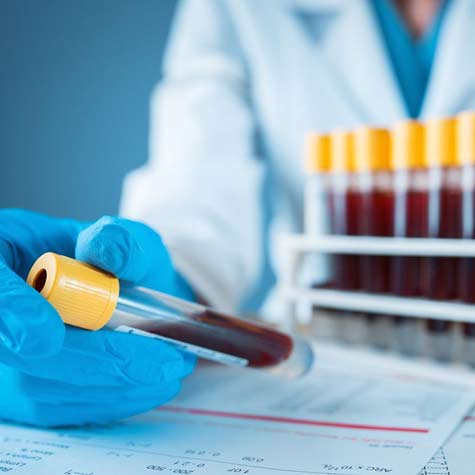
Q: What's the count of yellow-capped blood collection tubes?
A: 7